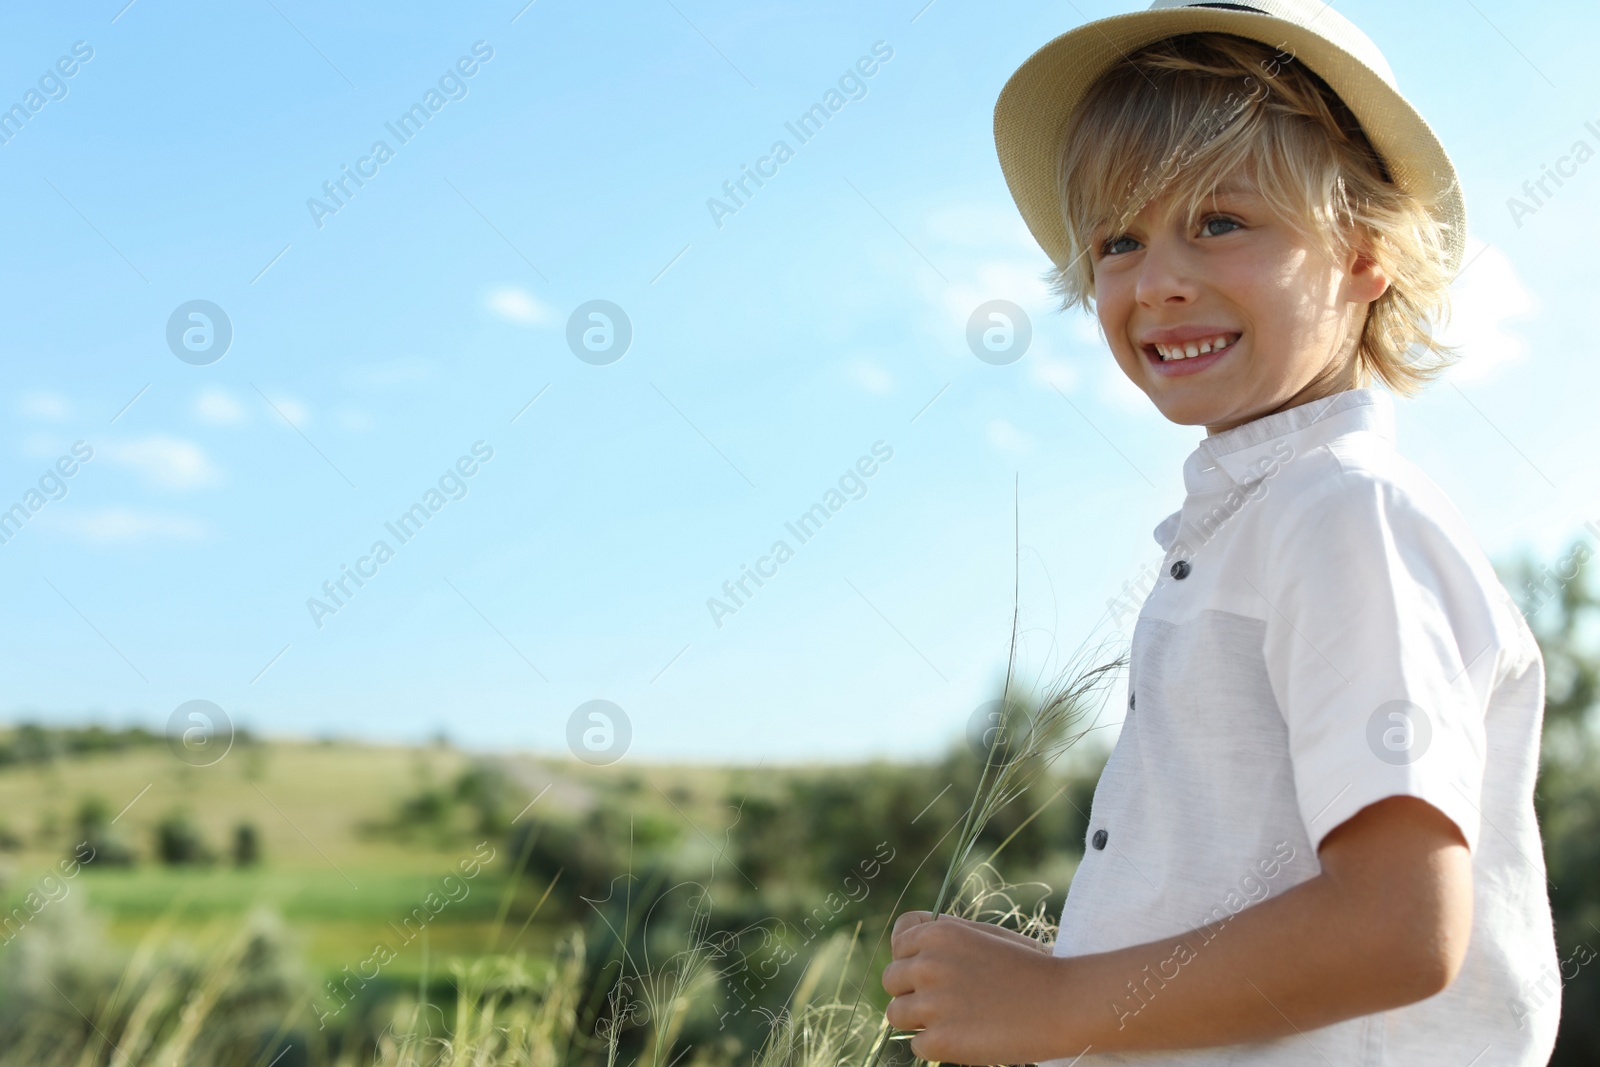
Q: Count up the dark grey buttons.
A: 3